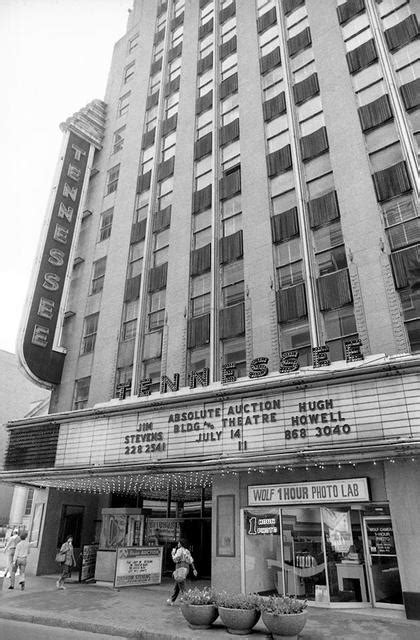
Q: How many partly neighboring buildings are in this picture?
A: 1